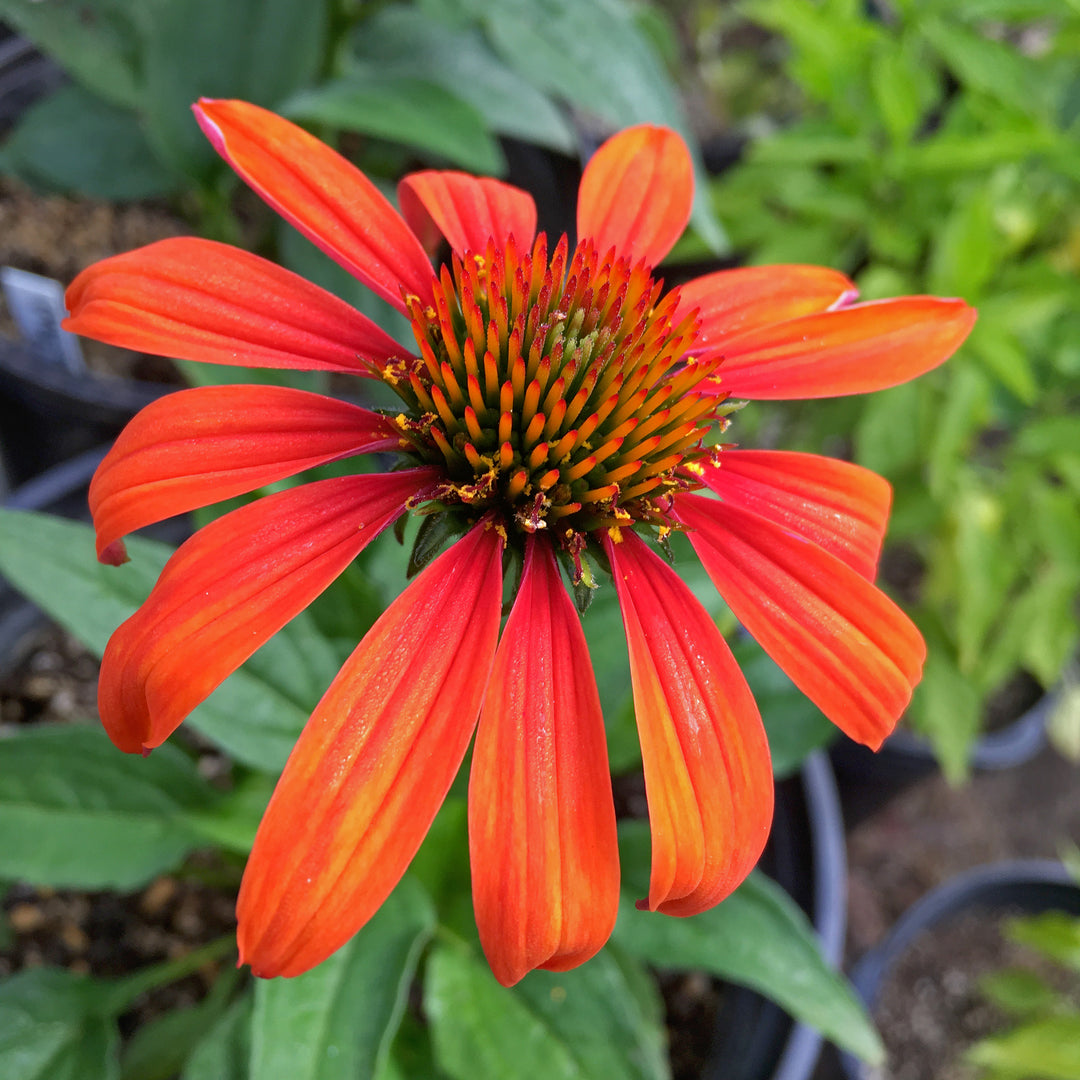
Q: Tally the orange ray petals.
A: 13